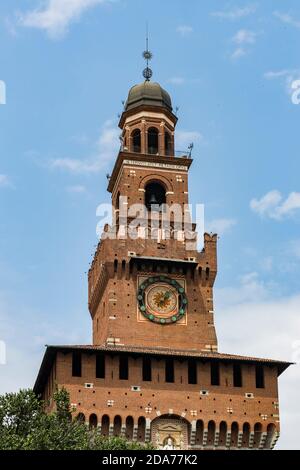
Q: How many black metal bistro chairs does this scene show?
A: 0